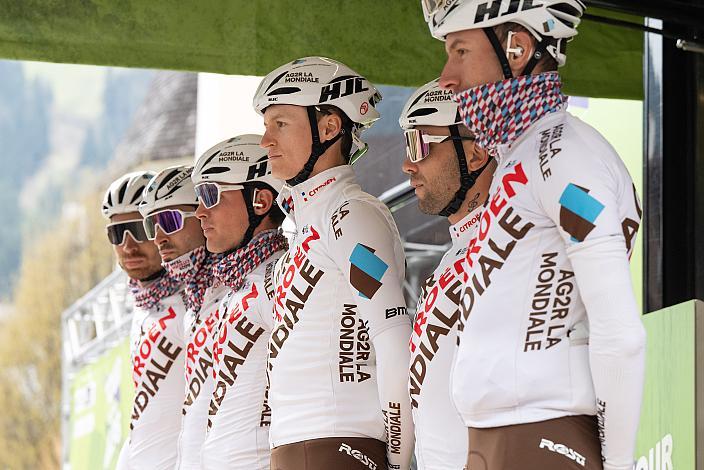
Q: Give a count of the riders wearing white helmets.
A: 6